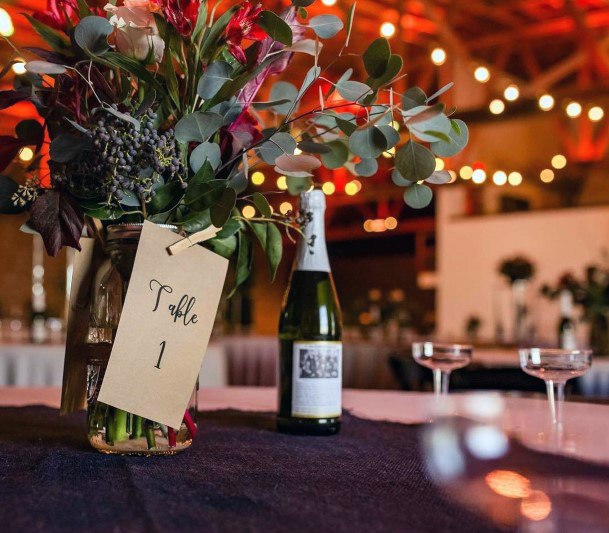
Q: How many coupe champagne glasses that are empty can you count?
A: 2